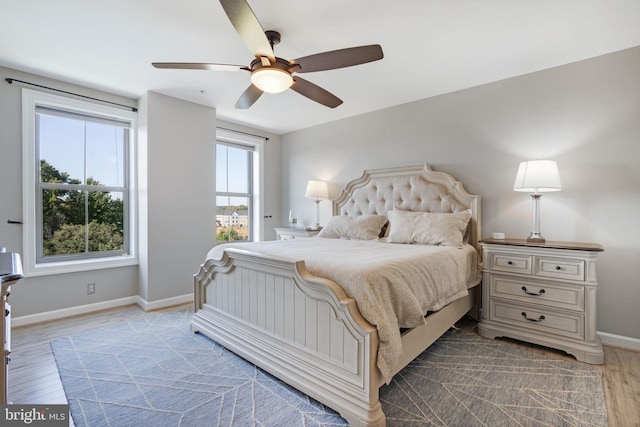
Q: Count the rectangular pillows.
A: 2